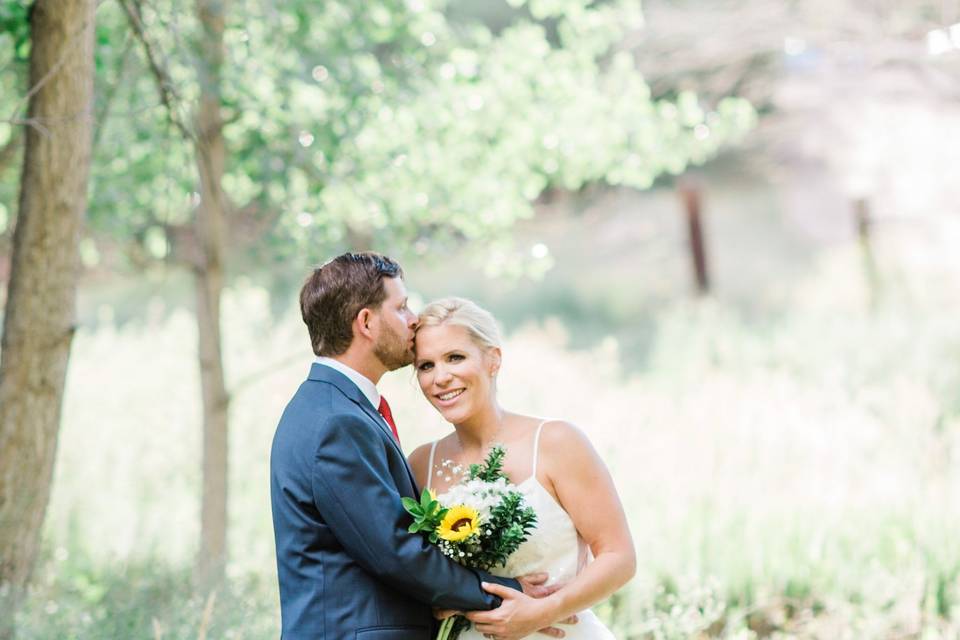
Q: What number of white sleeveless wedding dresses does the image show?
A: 1